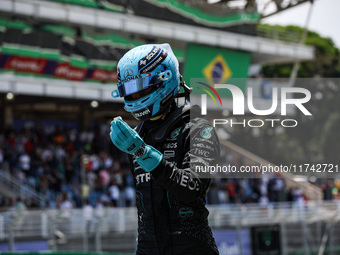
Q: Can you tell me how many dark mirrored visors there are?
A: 1